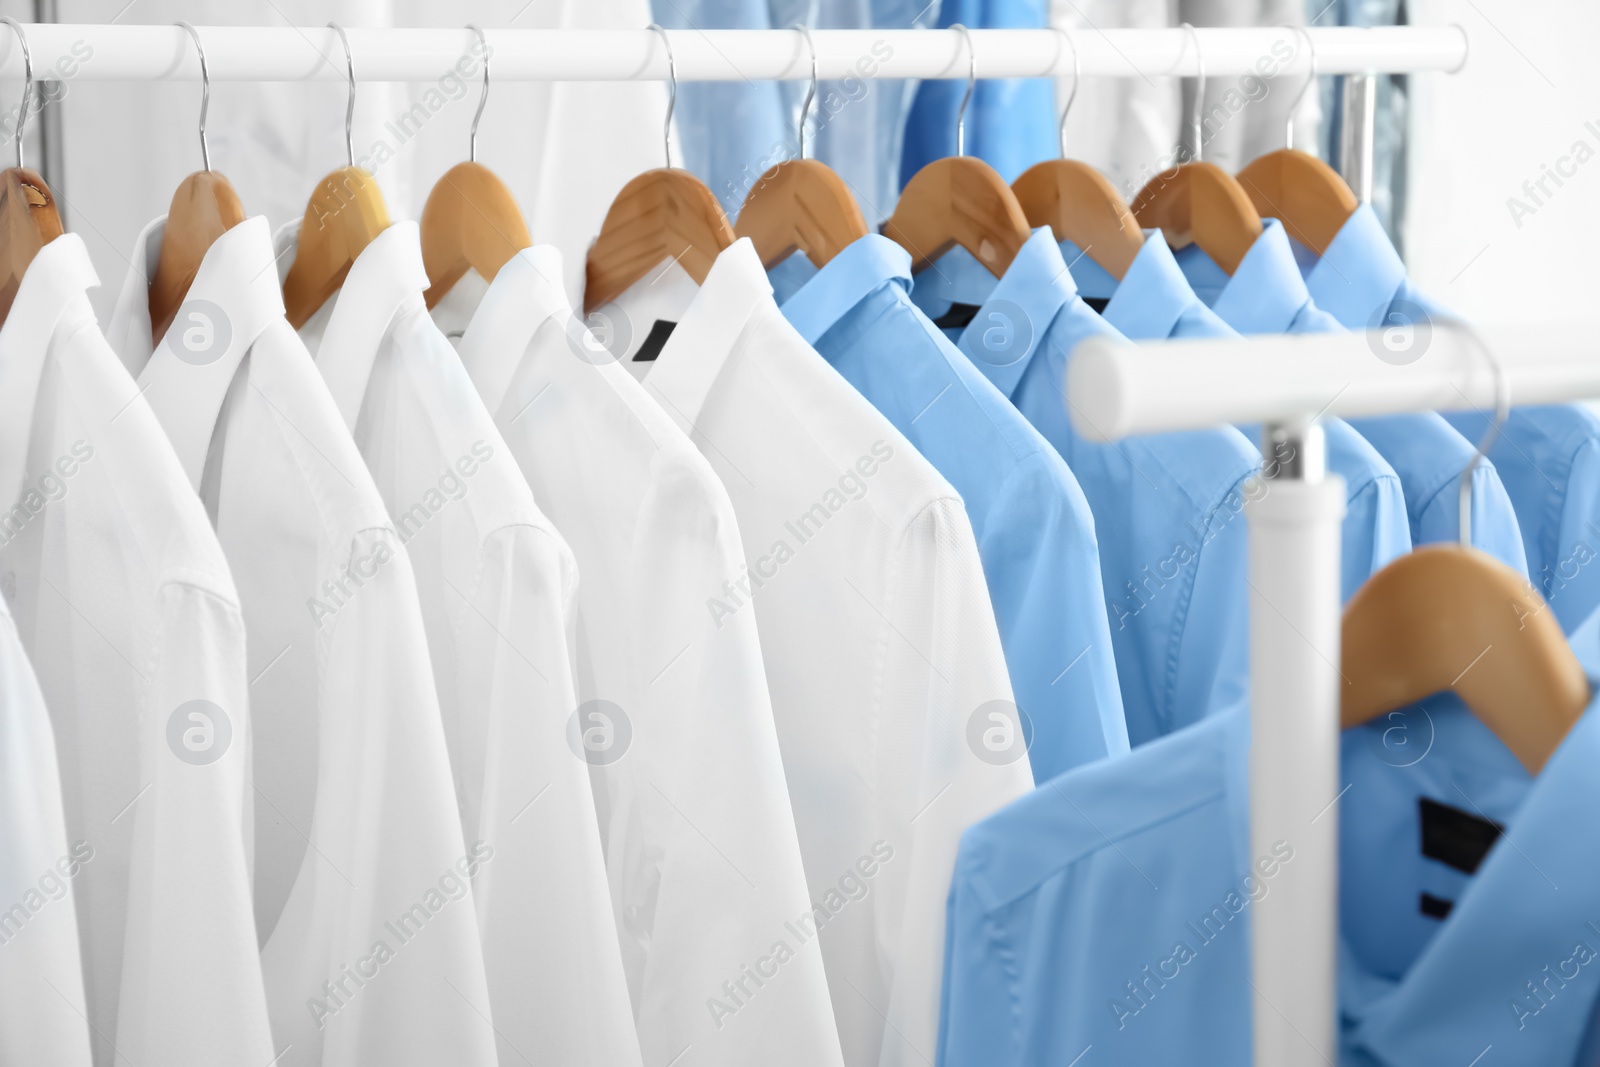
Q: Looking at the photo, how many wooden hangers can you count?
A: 11